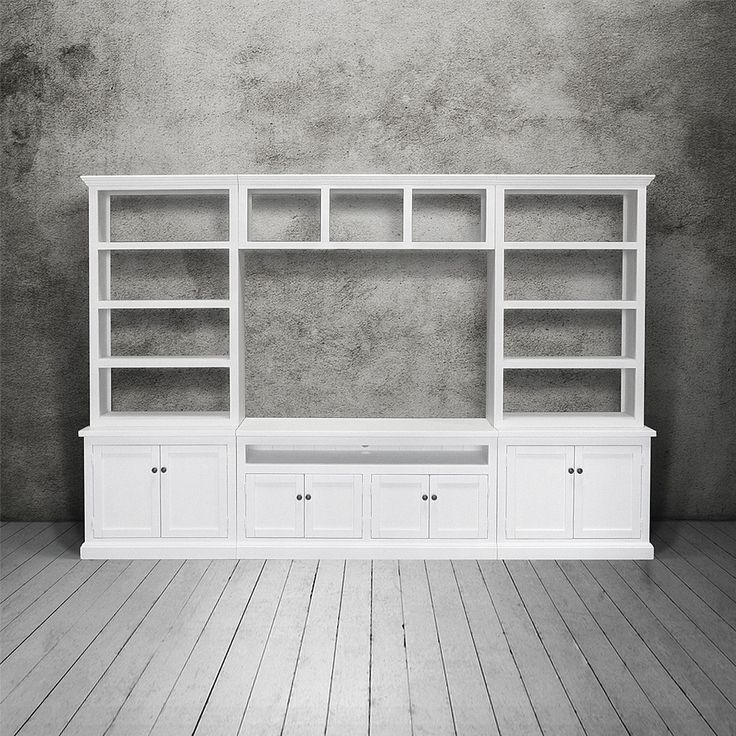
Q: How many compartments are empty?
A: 13